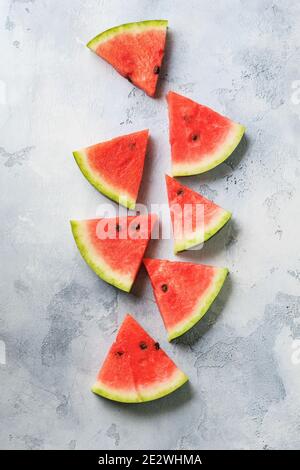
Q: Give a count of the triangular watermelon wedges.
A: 7